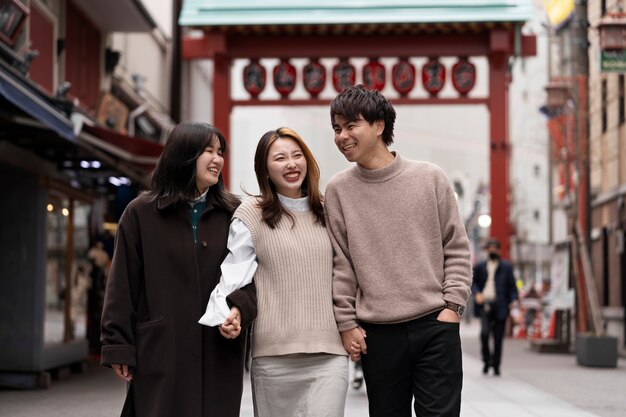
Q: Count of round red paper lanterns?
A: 8